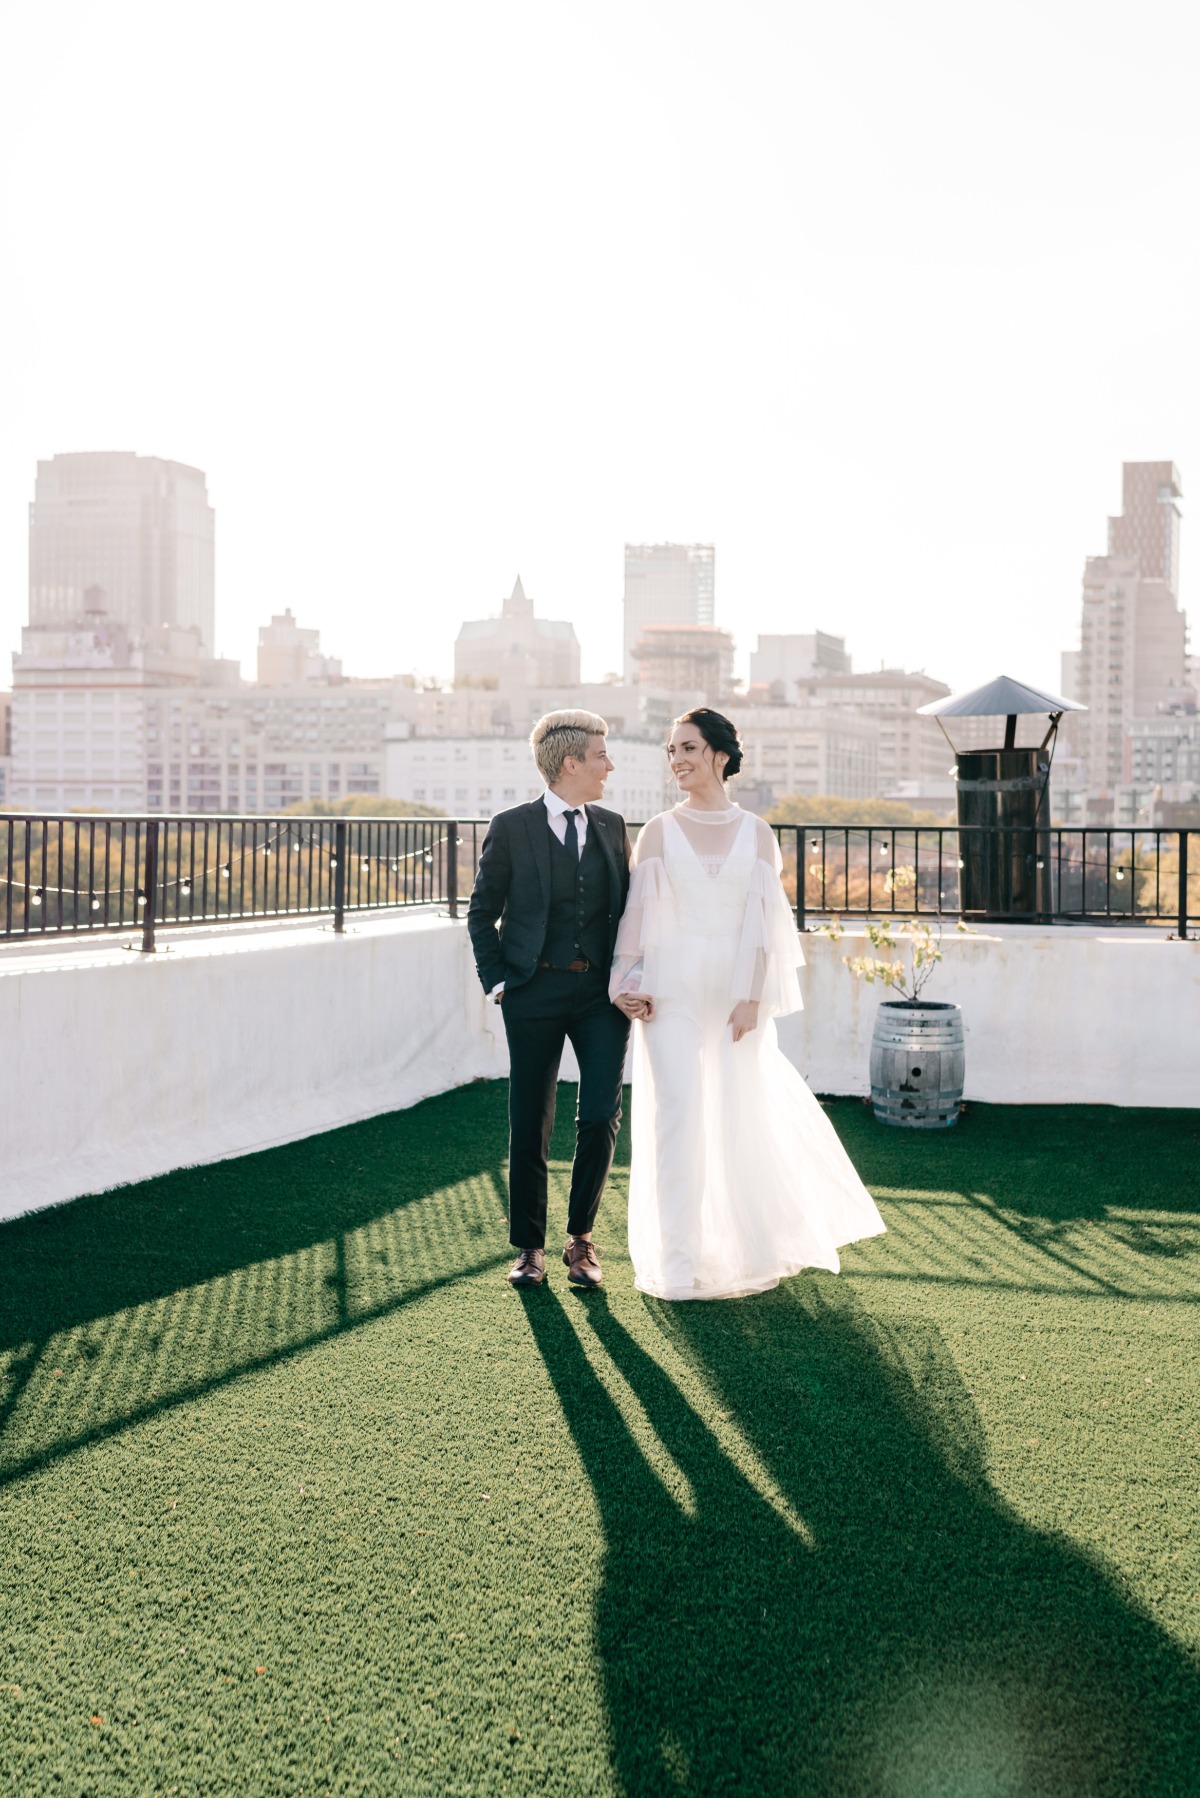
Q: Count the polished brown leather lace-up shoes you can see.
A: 2